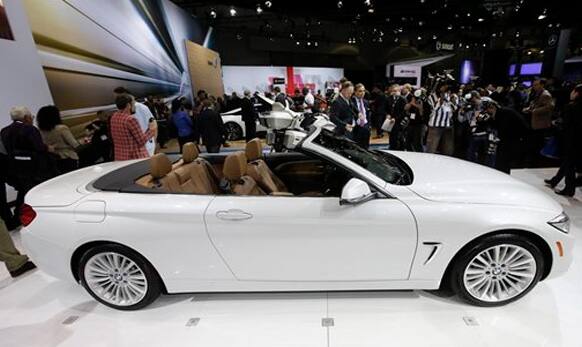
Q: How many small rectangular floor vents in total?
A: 4